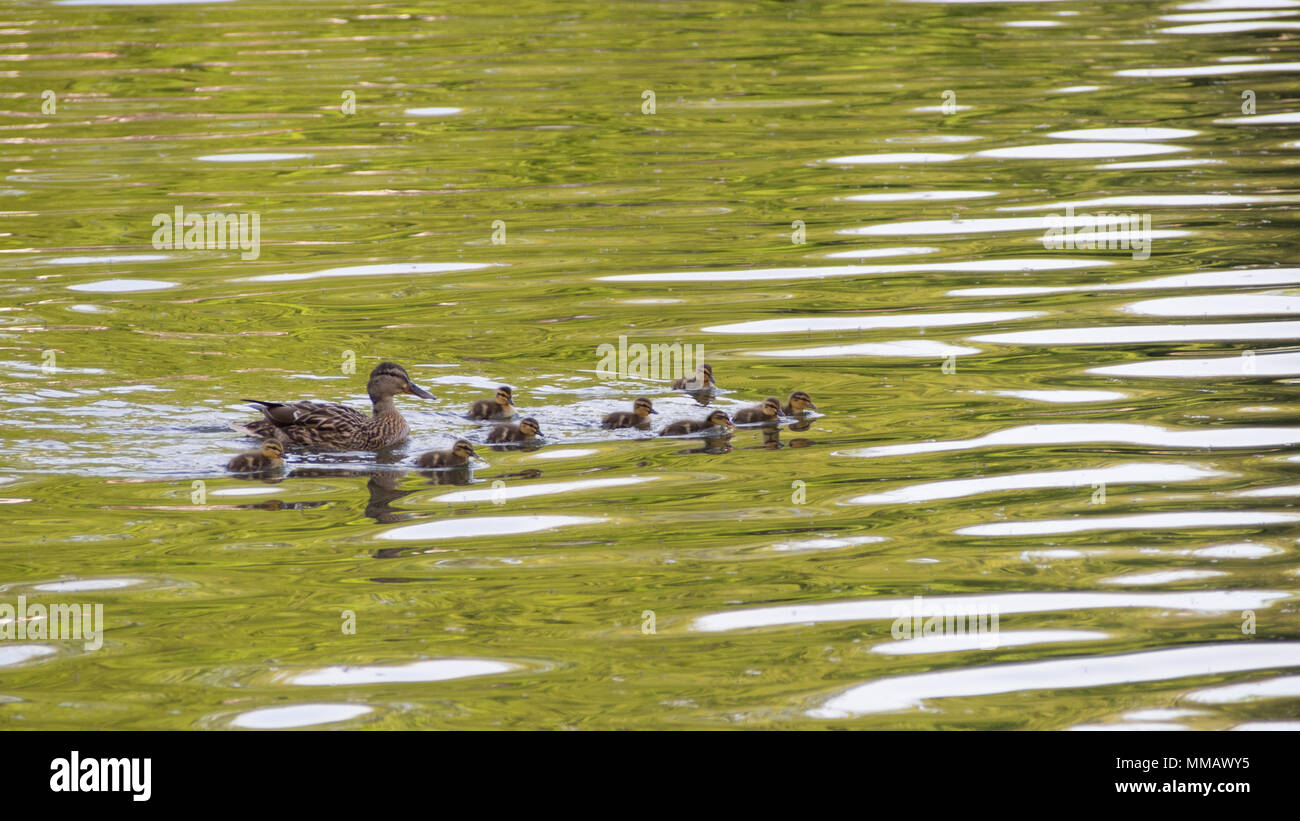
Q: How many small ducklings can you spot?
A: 9